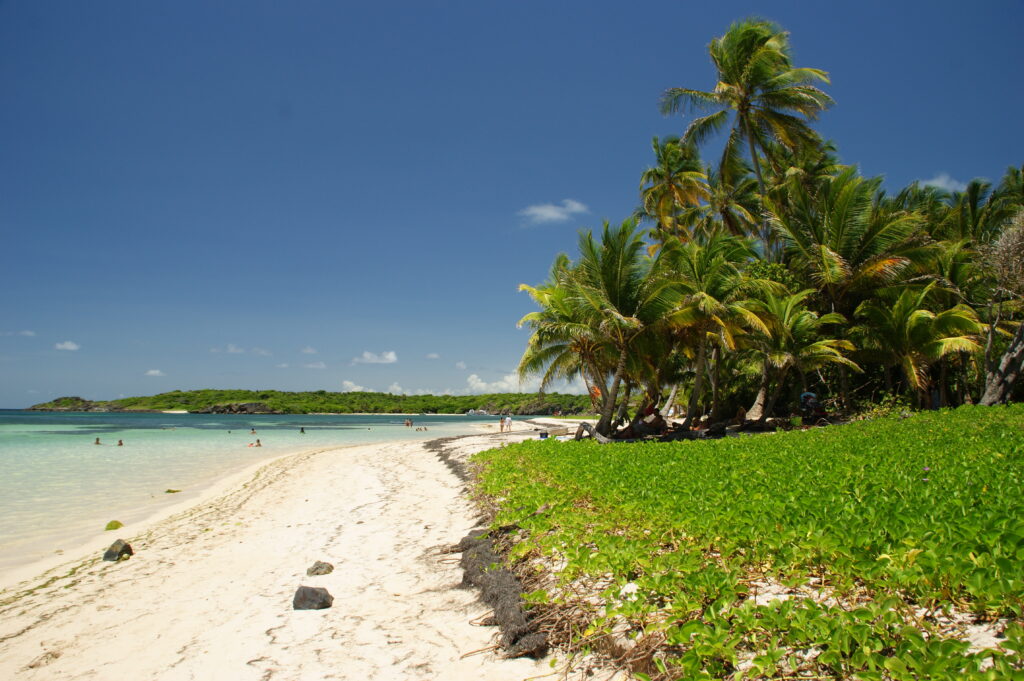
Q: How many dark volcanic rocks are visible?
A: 3